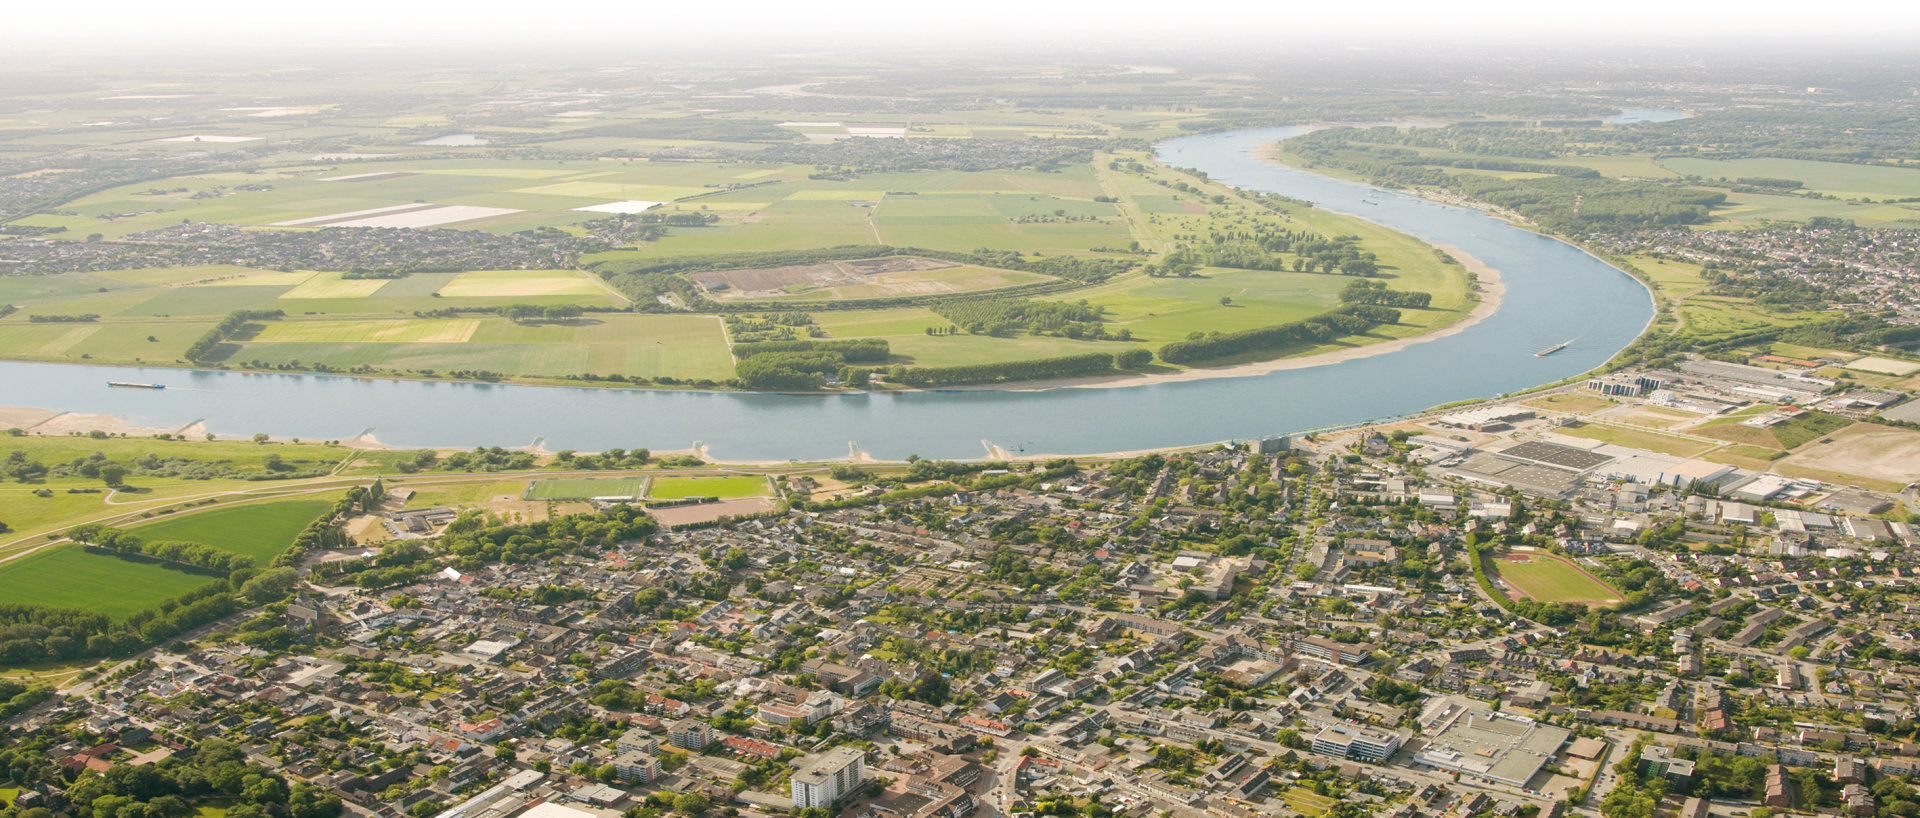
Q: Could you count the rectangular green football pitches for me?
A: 2